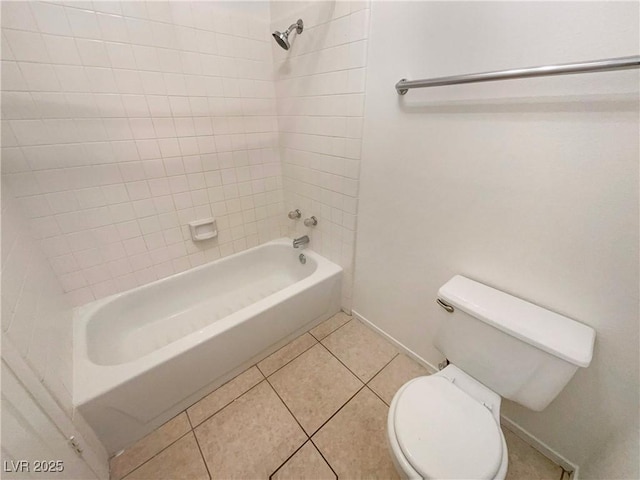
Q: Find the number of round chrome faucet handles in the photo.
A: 2